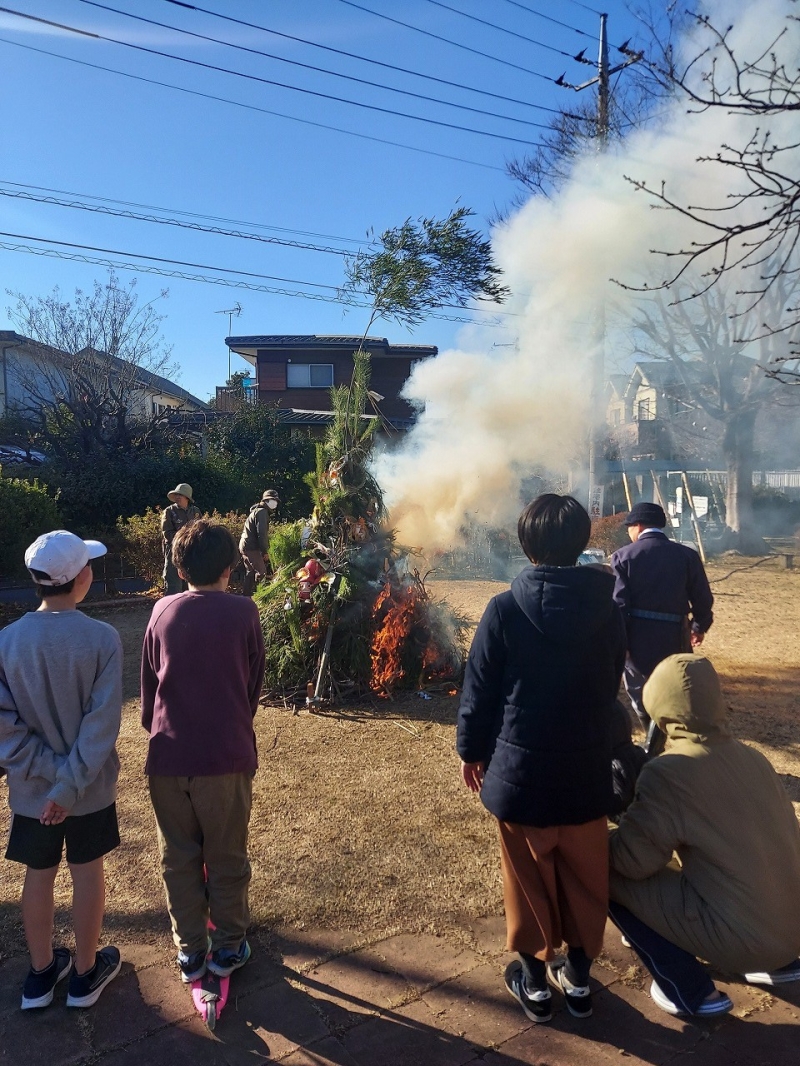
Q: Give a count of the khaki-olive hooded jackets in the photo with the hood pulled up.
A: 1